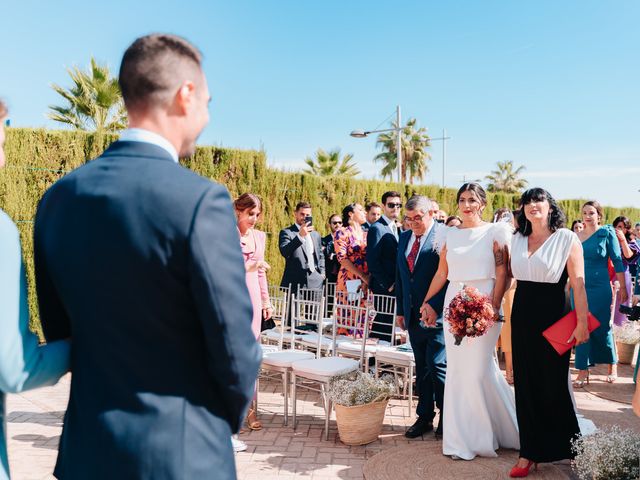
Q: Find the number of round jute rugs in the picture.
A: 2